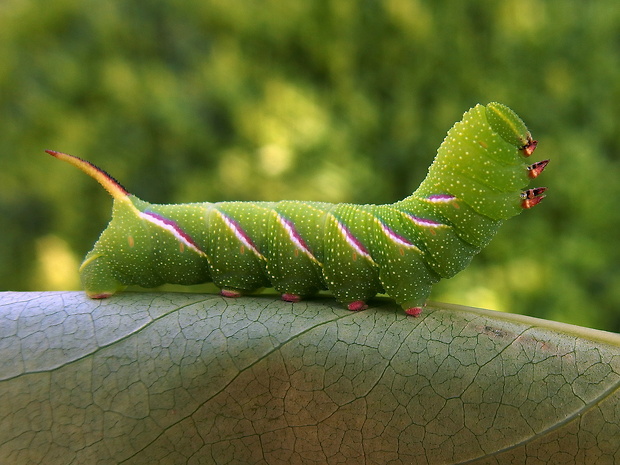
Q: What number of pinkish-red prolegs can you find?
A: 5